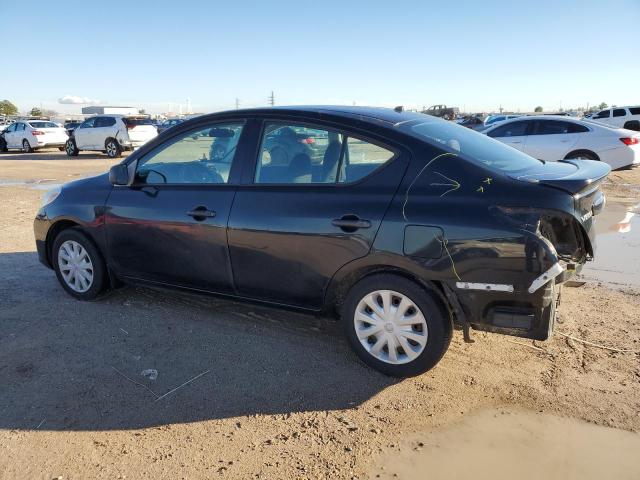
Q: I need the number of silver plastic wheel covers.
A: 2